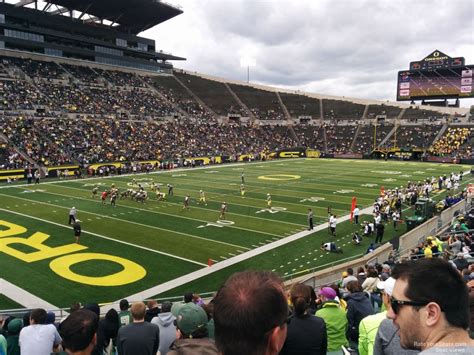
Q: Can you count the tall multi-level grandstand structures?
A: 1